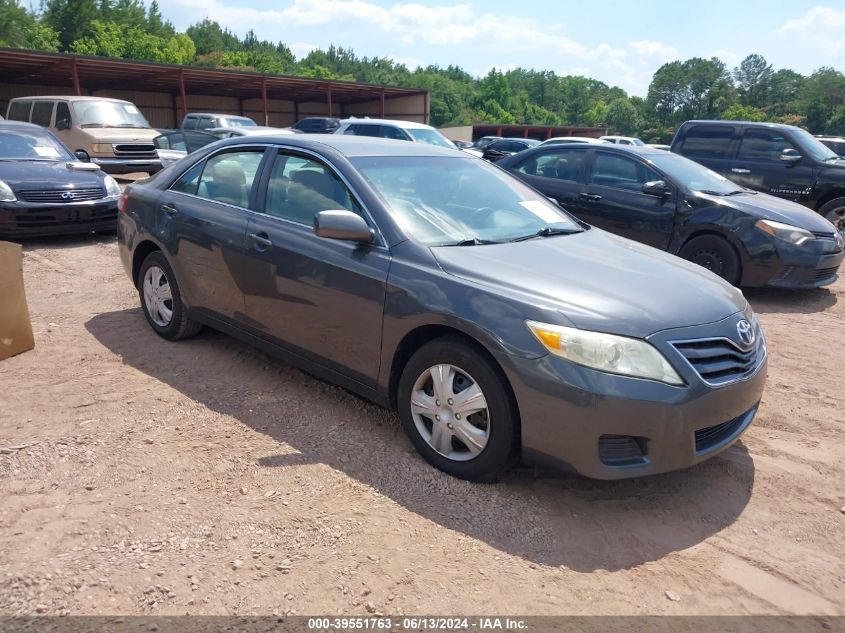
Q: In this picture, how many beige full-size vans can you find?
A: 1